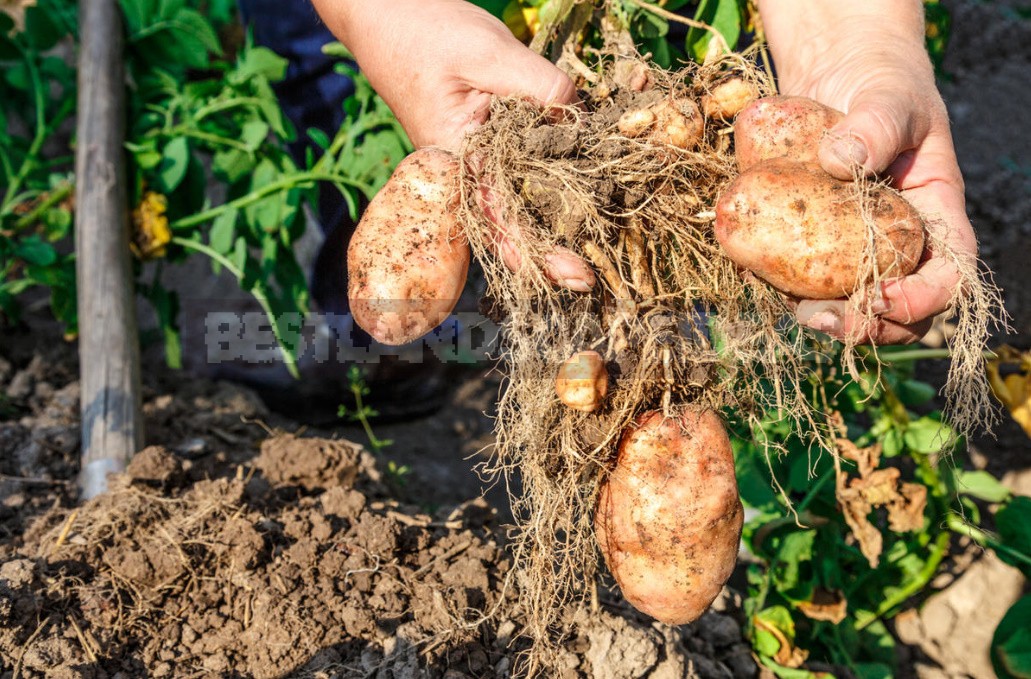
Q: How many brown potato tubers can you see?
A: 8